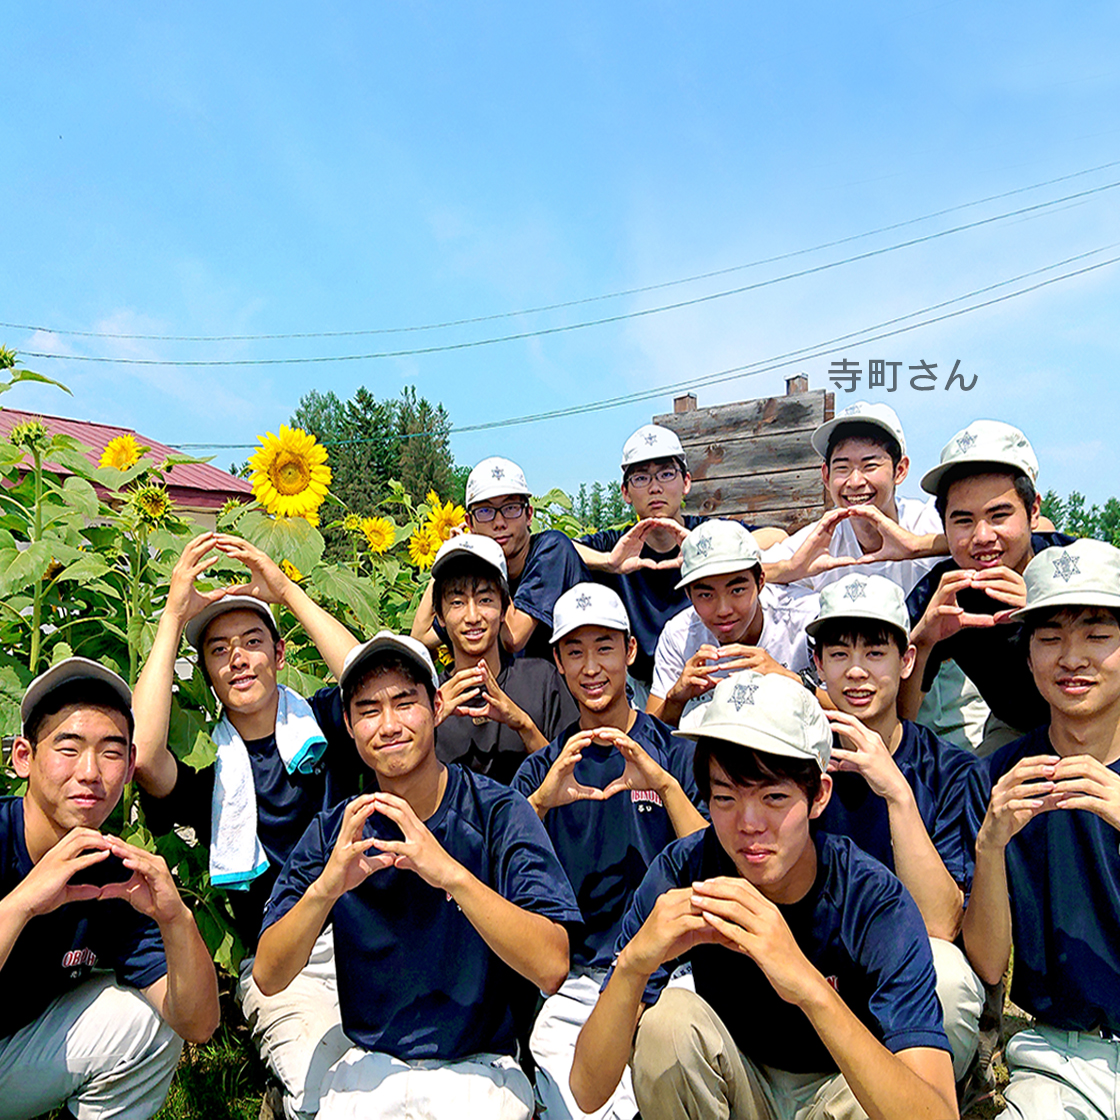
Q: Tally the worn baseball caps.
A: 13